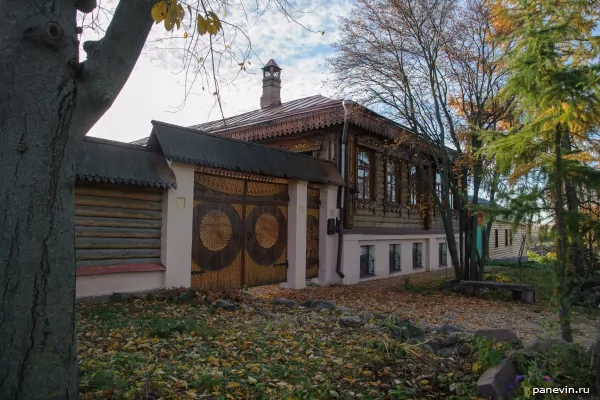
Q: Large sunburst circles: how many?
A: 2